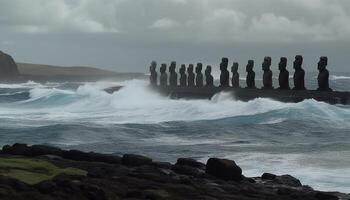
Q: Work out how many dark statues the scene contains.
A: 14